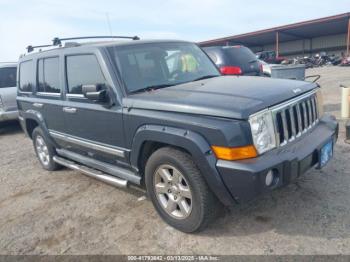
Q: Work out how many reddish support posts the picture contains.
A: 2